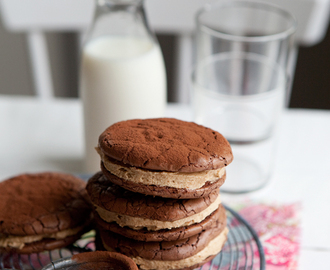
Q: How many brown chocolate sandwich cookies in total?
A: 4